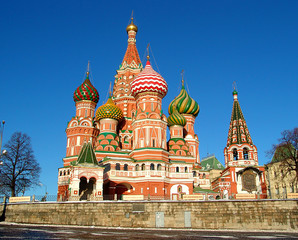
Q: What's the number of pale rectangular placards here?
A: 5